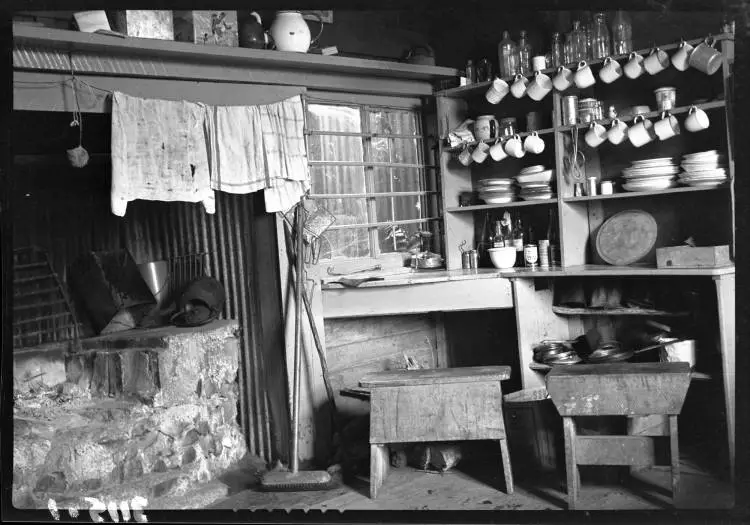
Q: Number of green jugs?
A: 0